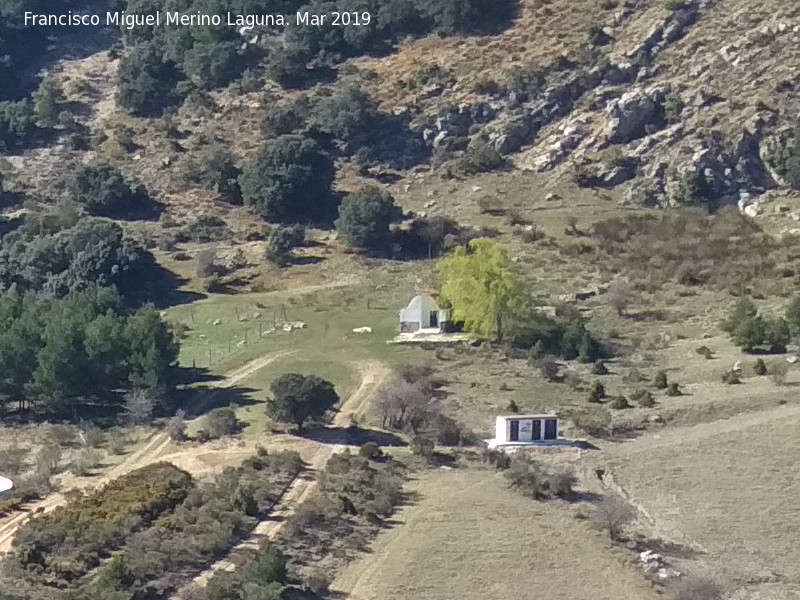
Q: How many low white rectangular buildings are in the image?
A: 1